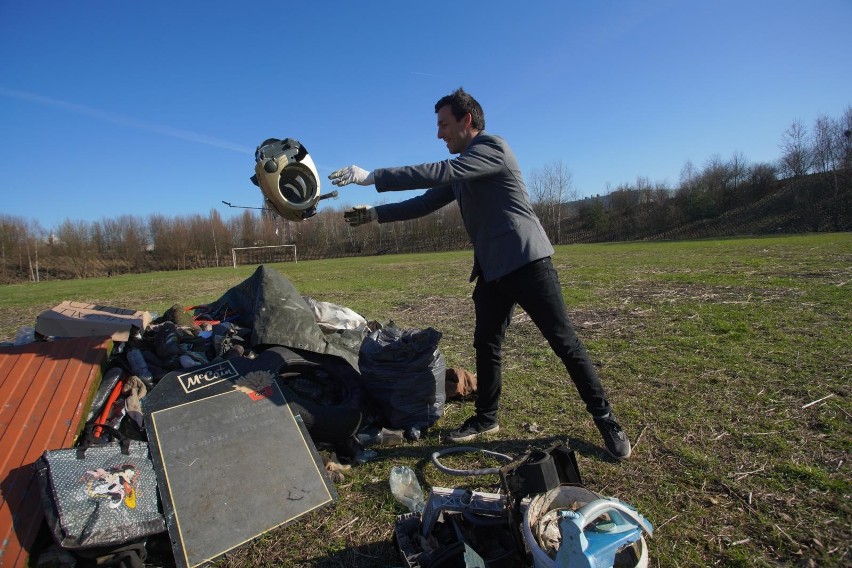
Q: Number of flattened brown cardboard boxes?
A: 1